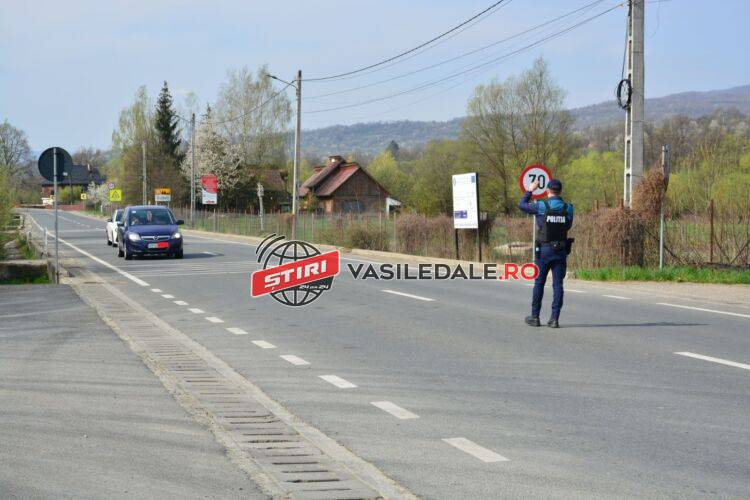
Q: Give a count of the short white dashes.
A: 11